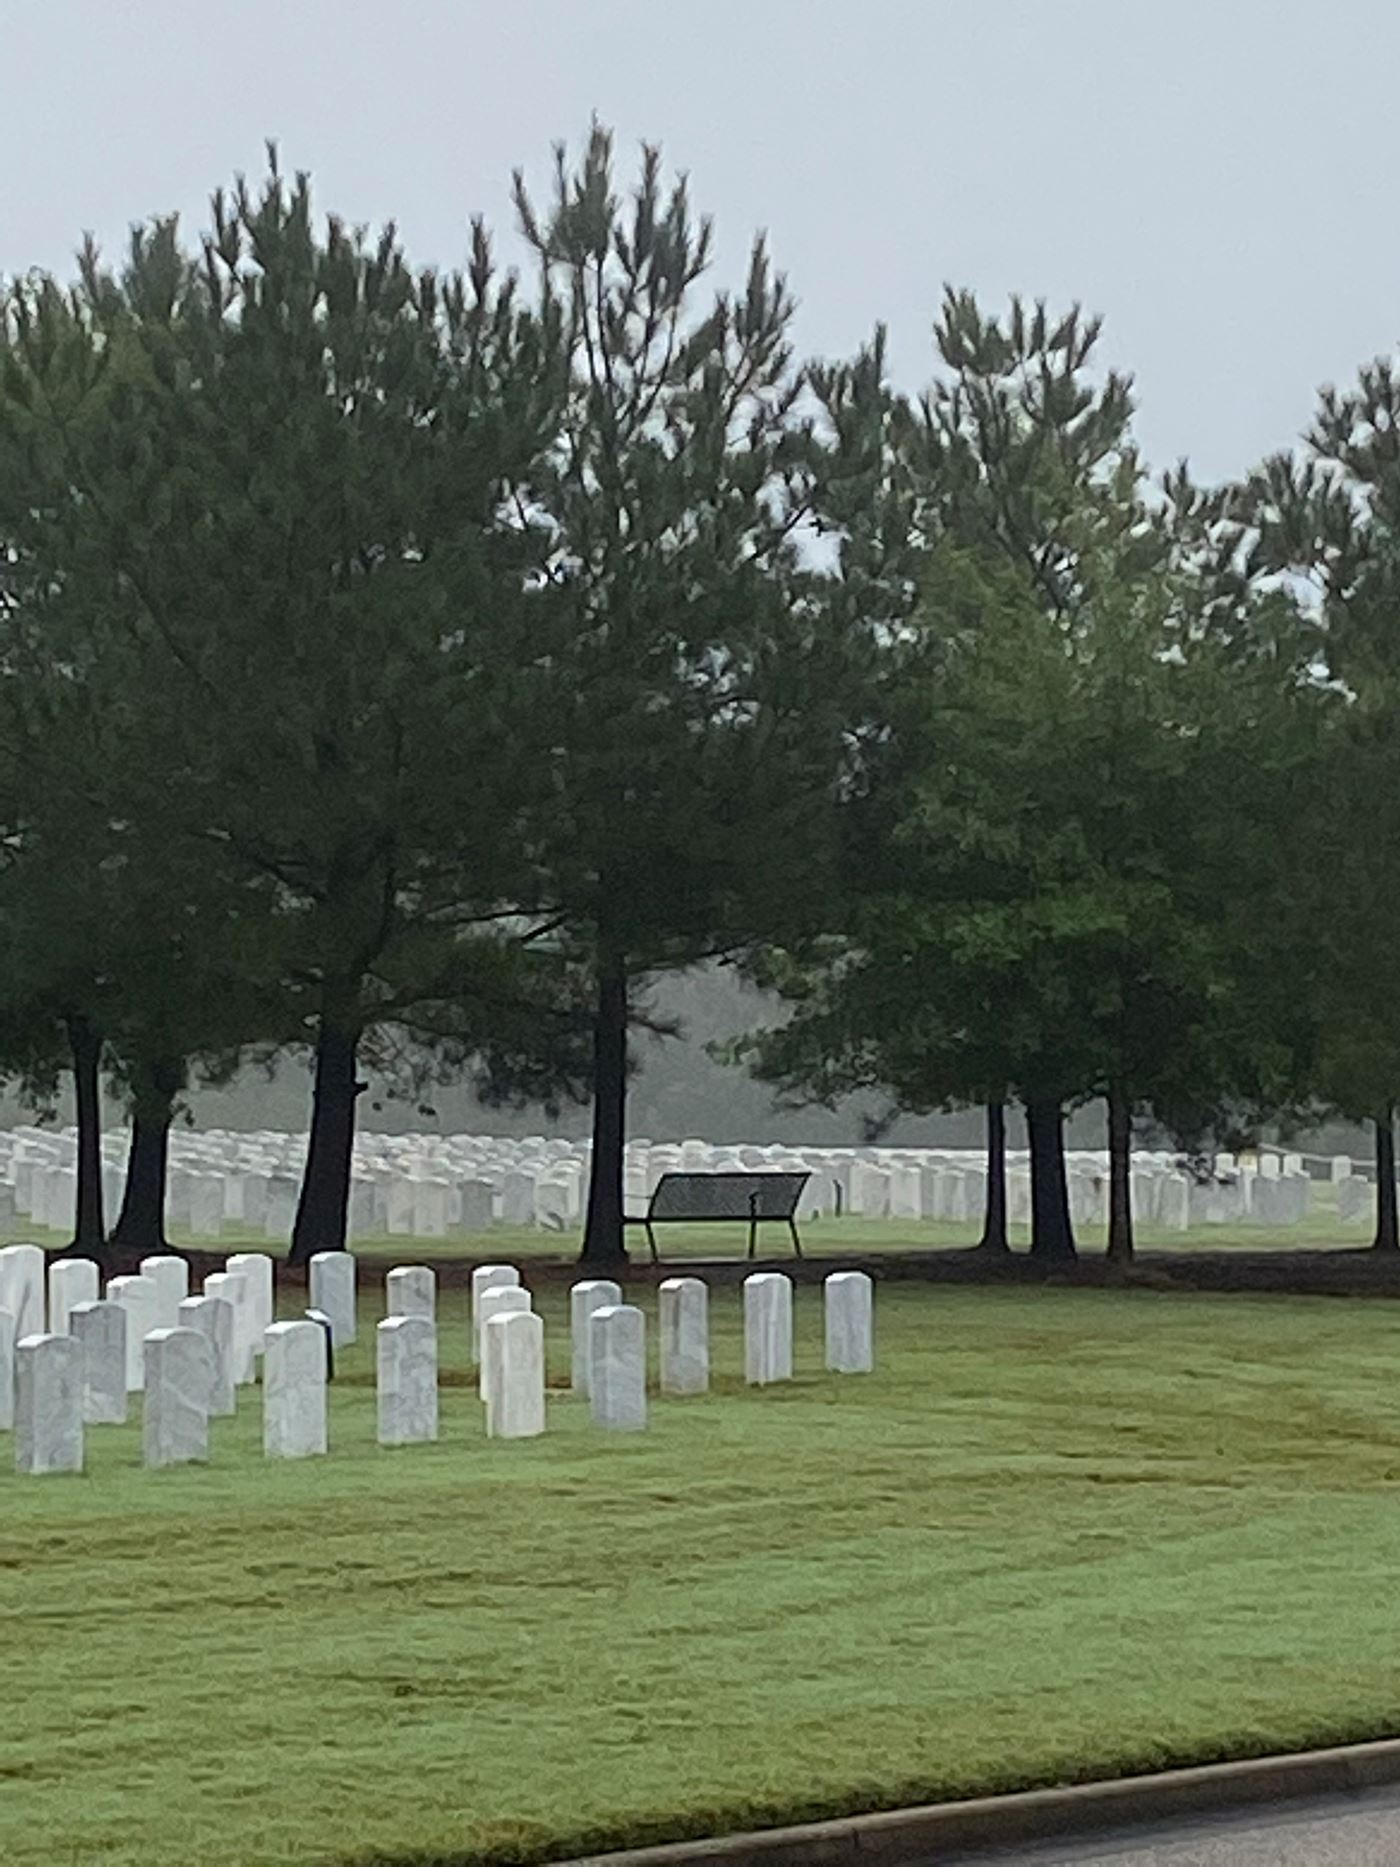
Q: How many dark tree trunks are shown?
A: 8